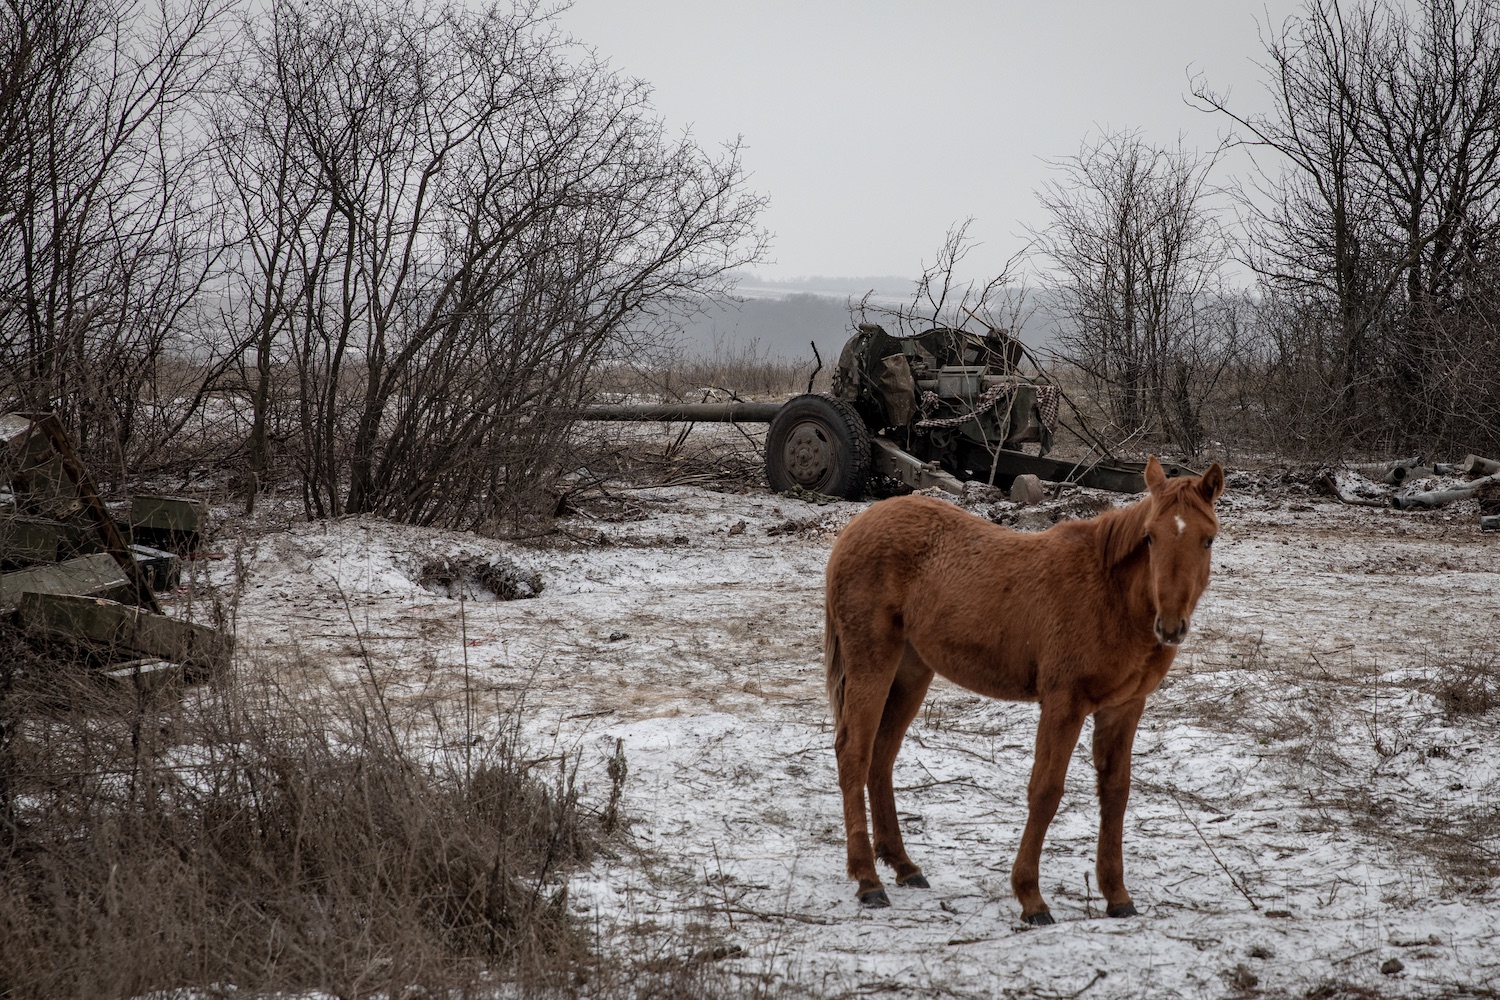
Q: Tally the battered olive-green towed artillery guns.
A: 1